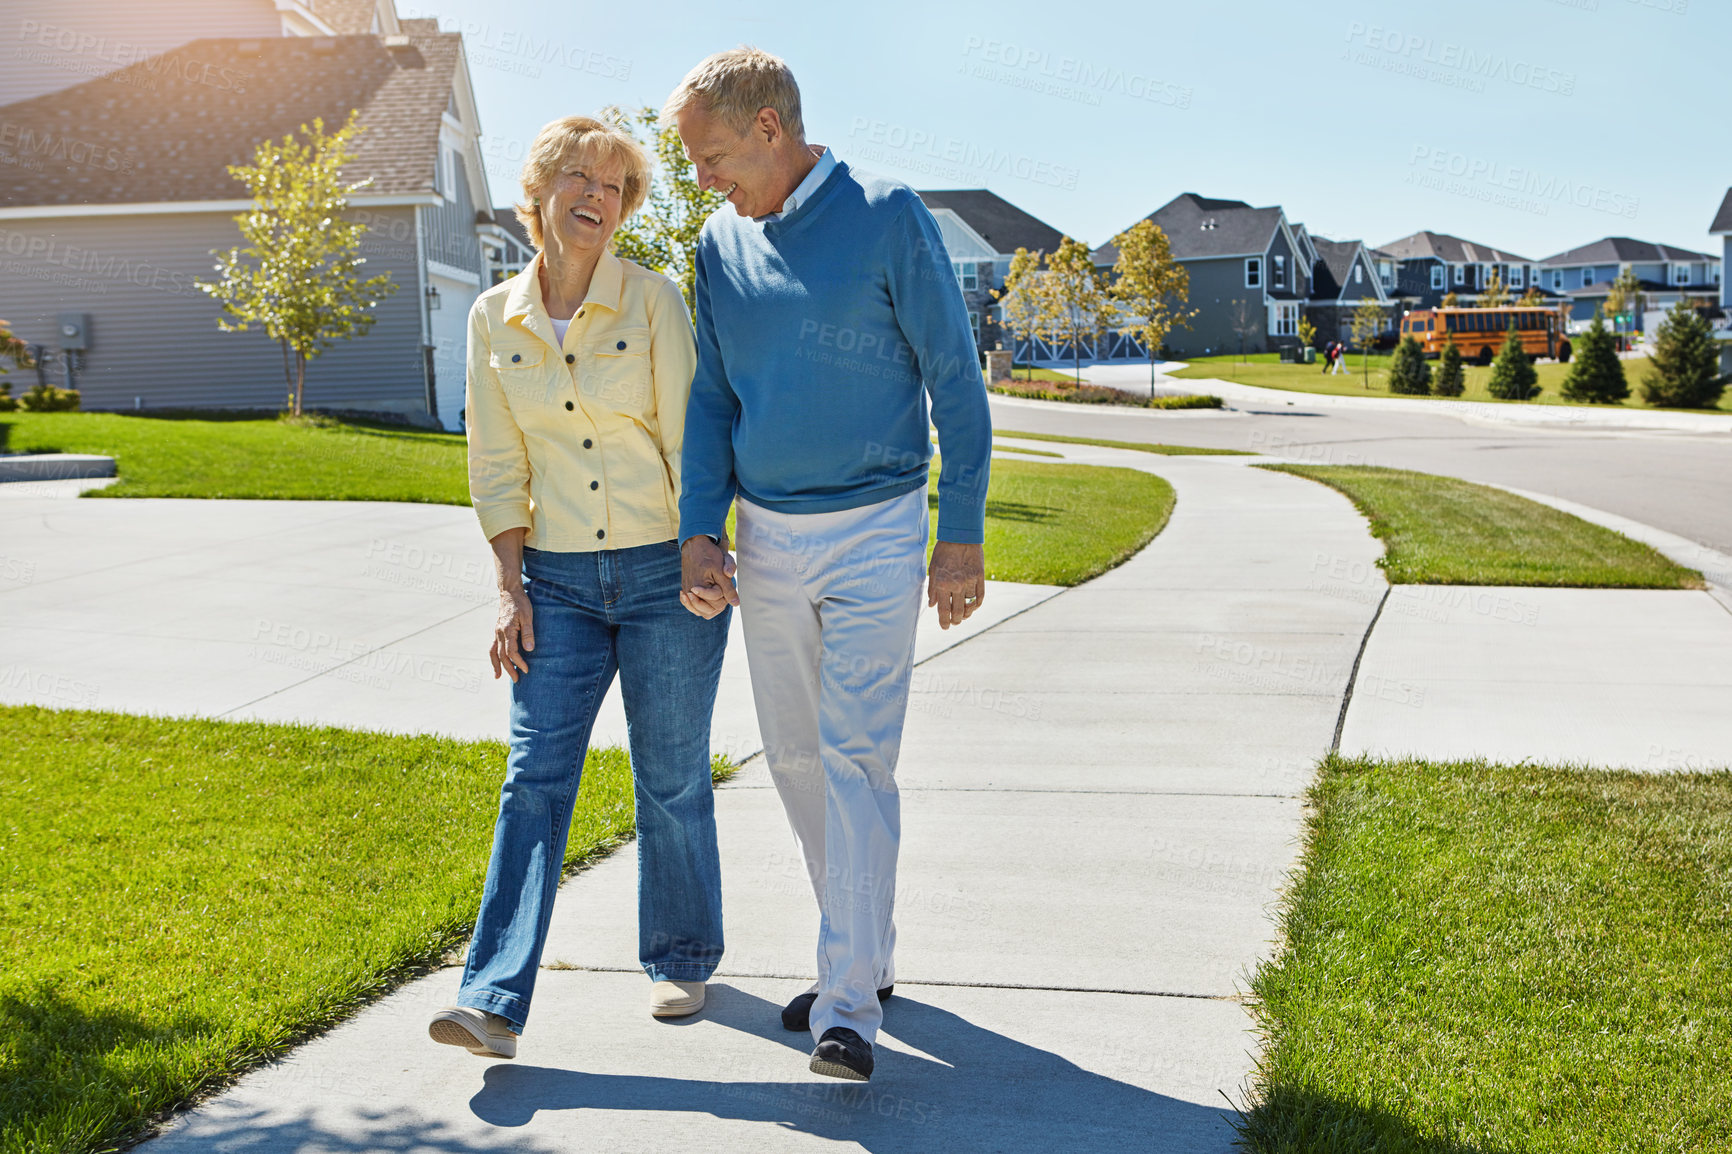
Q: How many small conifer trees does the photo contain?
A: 5